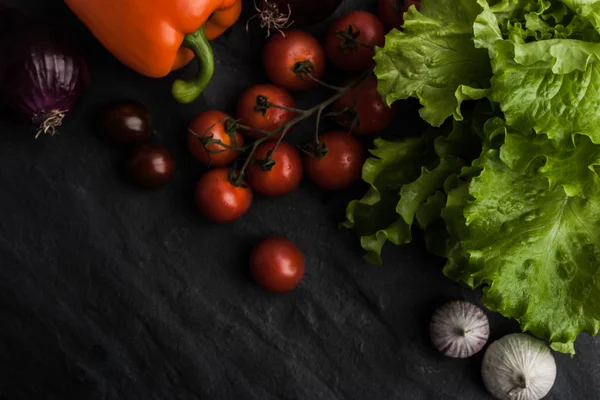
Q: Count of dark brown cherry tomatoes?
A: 2